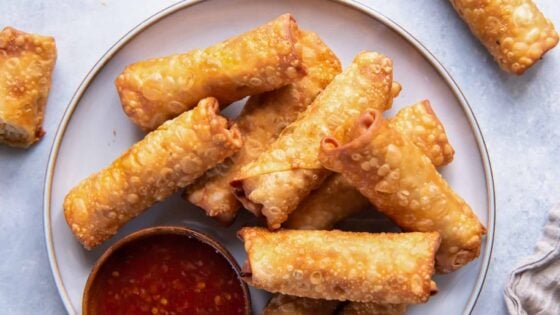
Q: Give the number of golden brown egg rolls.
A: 11